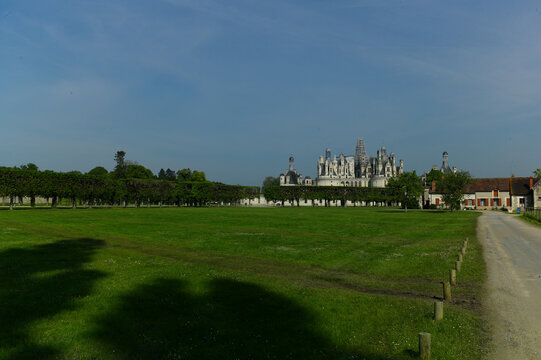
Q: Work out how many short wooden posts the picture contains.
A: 9